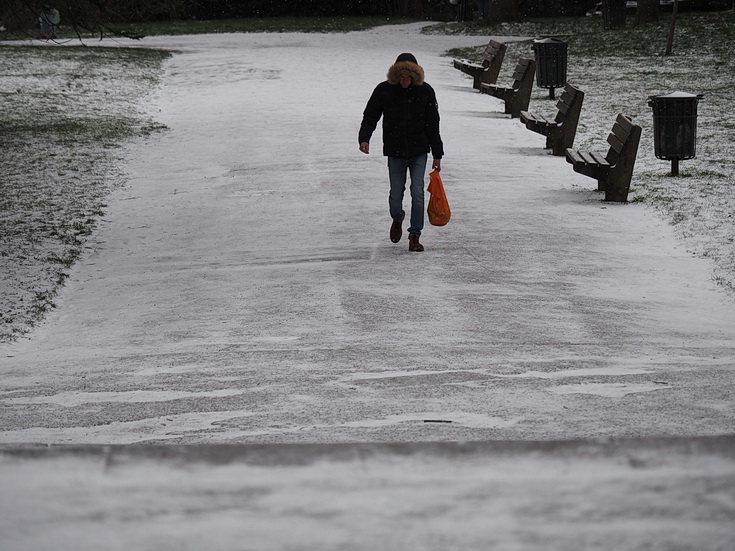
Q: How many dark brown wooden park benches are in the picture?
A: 4